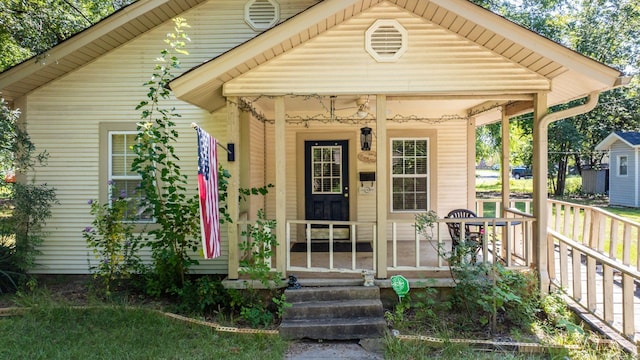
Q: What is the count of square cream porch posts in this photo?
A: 5